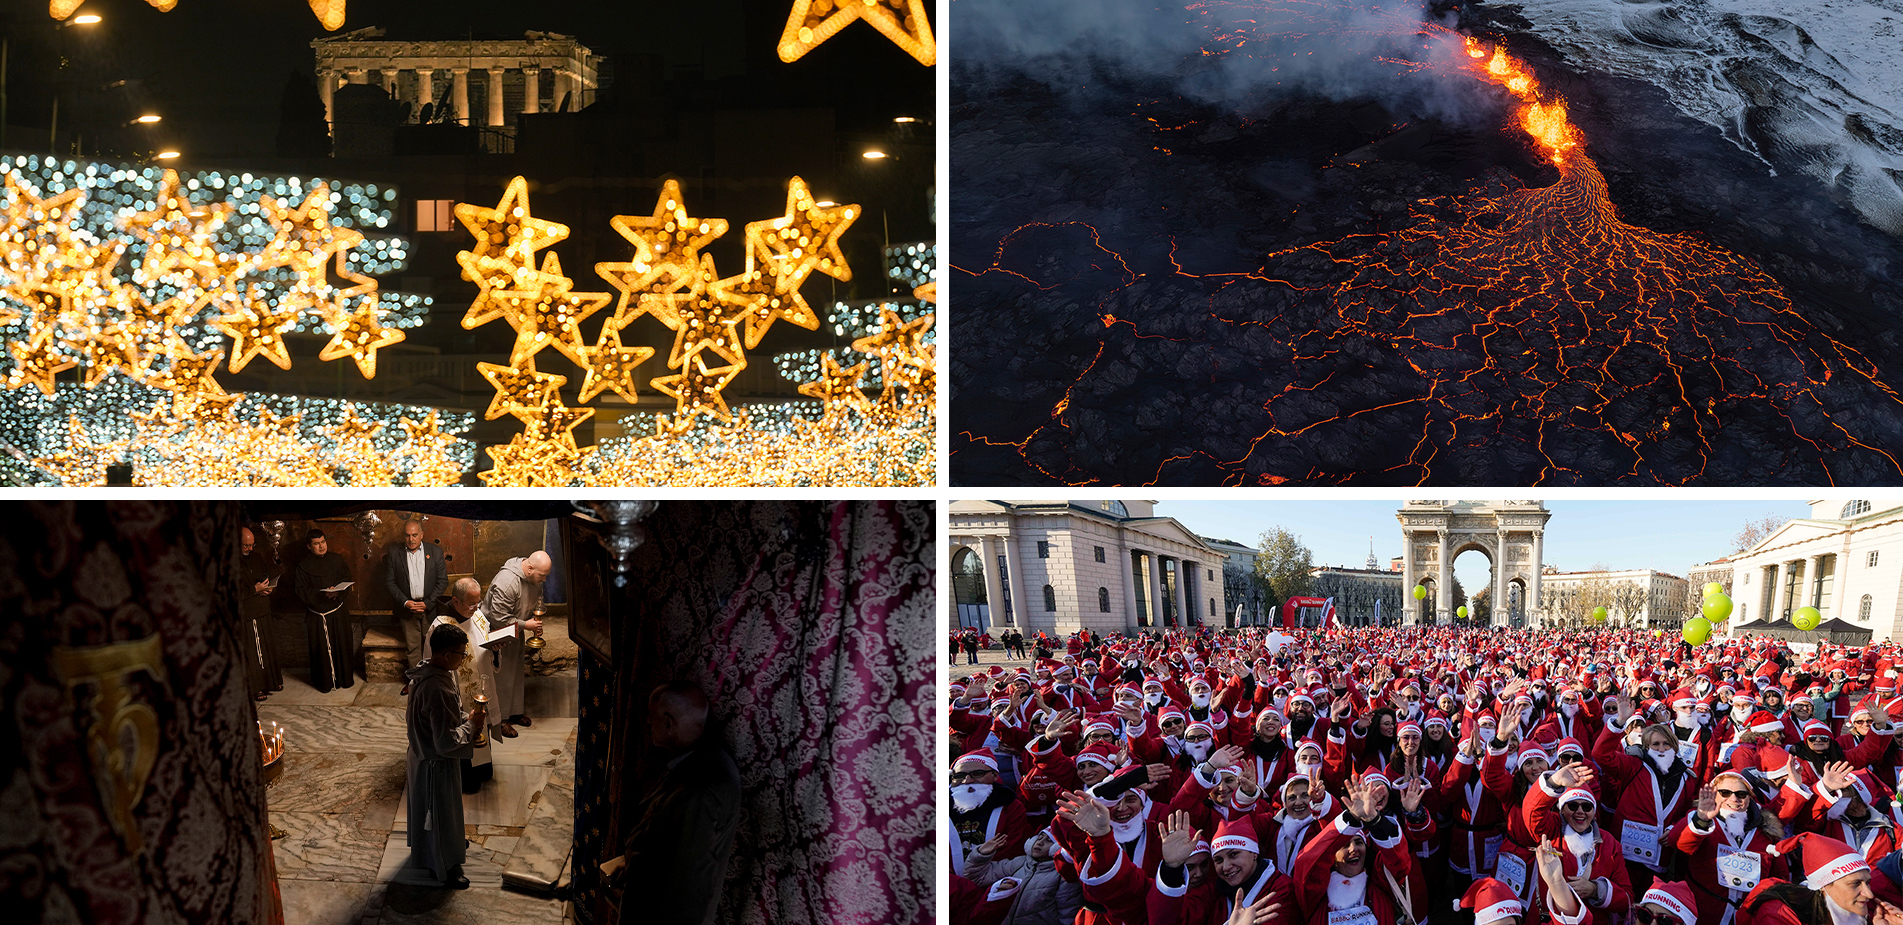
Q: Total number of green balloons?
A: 8